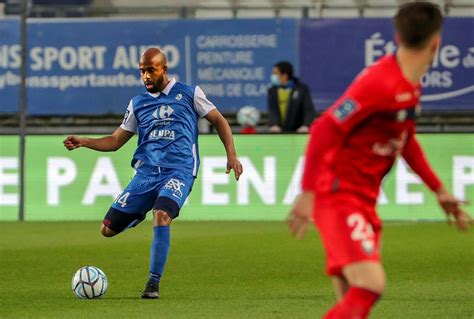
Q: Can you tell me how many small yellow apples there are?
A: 0